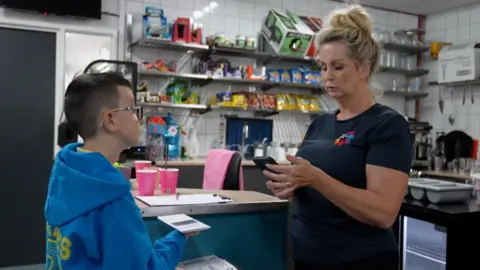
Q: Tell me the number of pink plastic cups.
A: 3